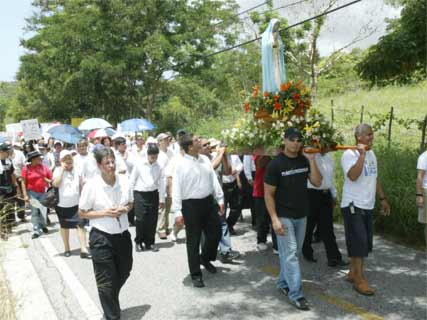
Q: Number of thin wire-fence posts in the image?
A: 4